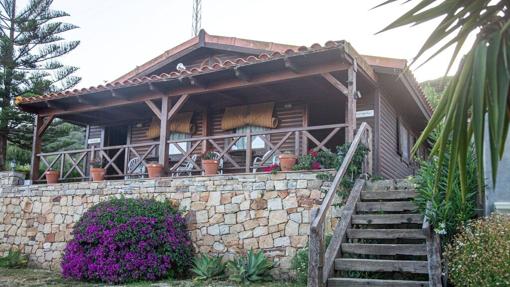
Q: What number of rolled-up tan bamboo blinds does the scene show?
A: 2